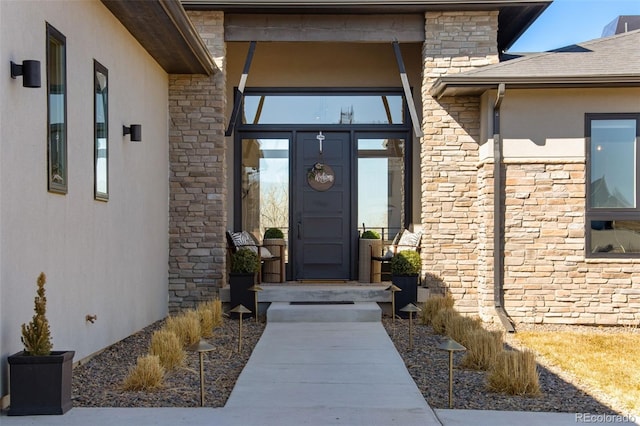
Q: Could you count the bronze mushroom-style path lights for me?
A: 6